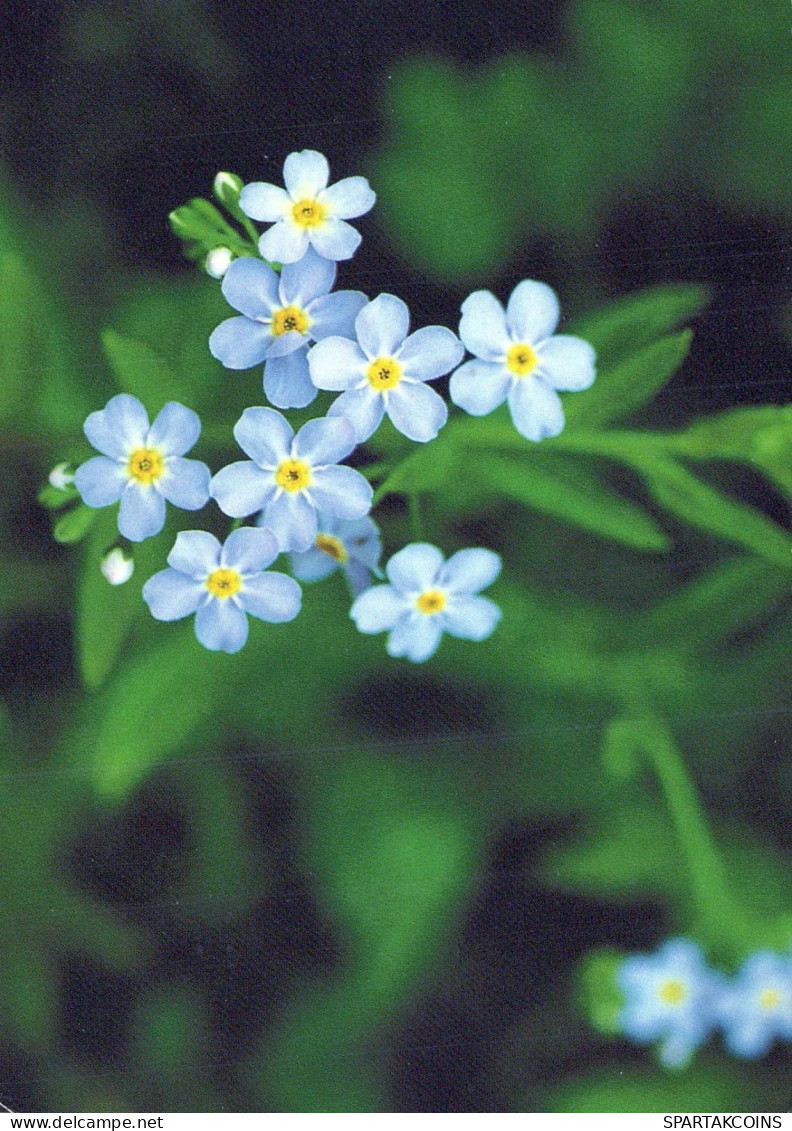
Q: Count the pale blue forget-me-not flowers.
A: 11